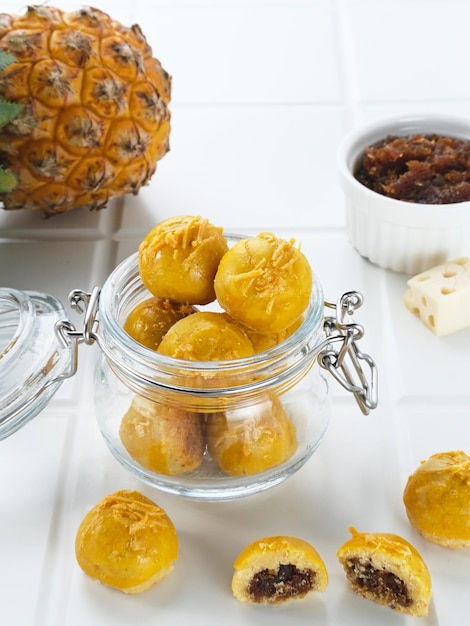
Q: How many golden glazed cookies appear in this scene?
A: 11